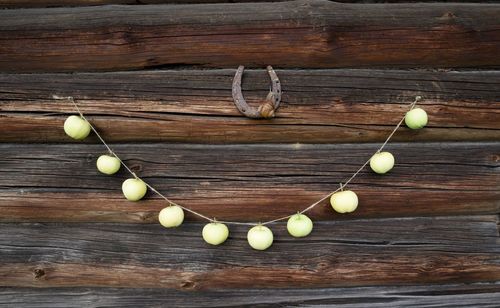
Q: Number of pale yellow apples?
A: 10